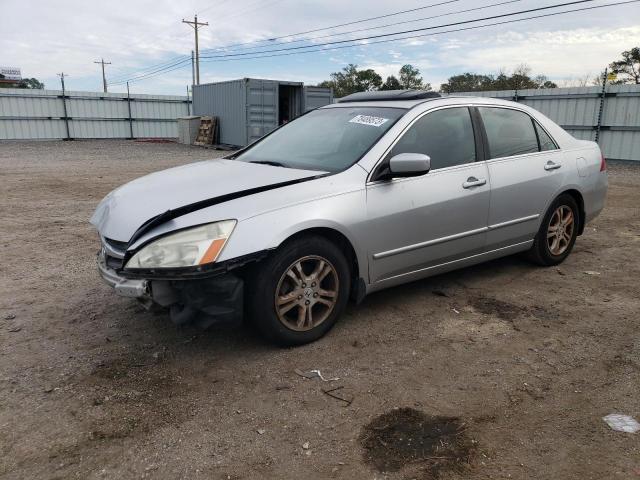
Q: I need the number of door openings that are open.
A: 1